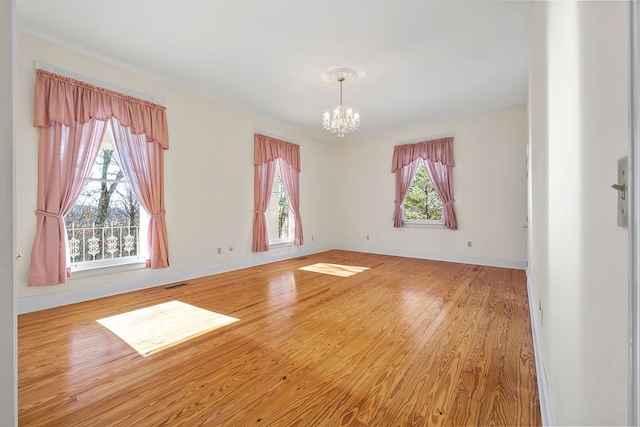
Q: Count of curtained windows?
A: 3